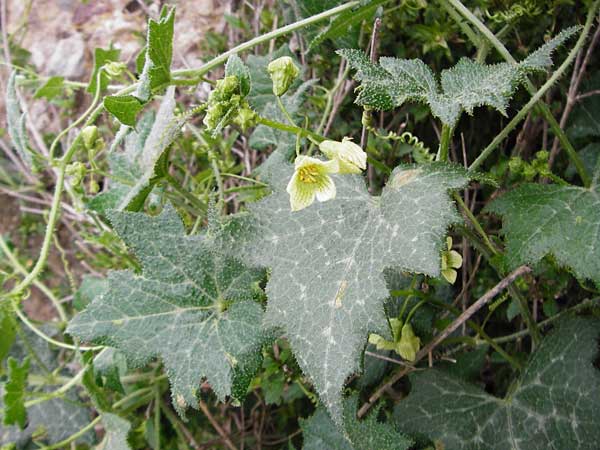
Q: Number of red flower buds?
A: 0